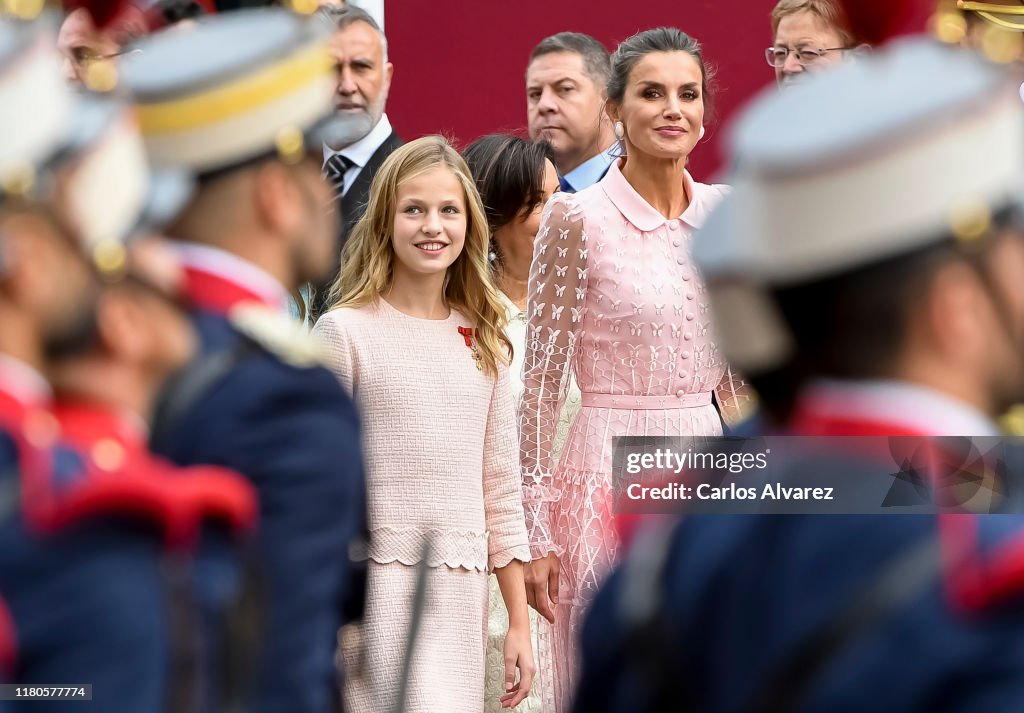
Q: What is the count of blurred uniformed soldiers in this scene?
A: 4